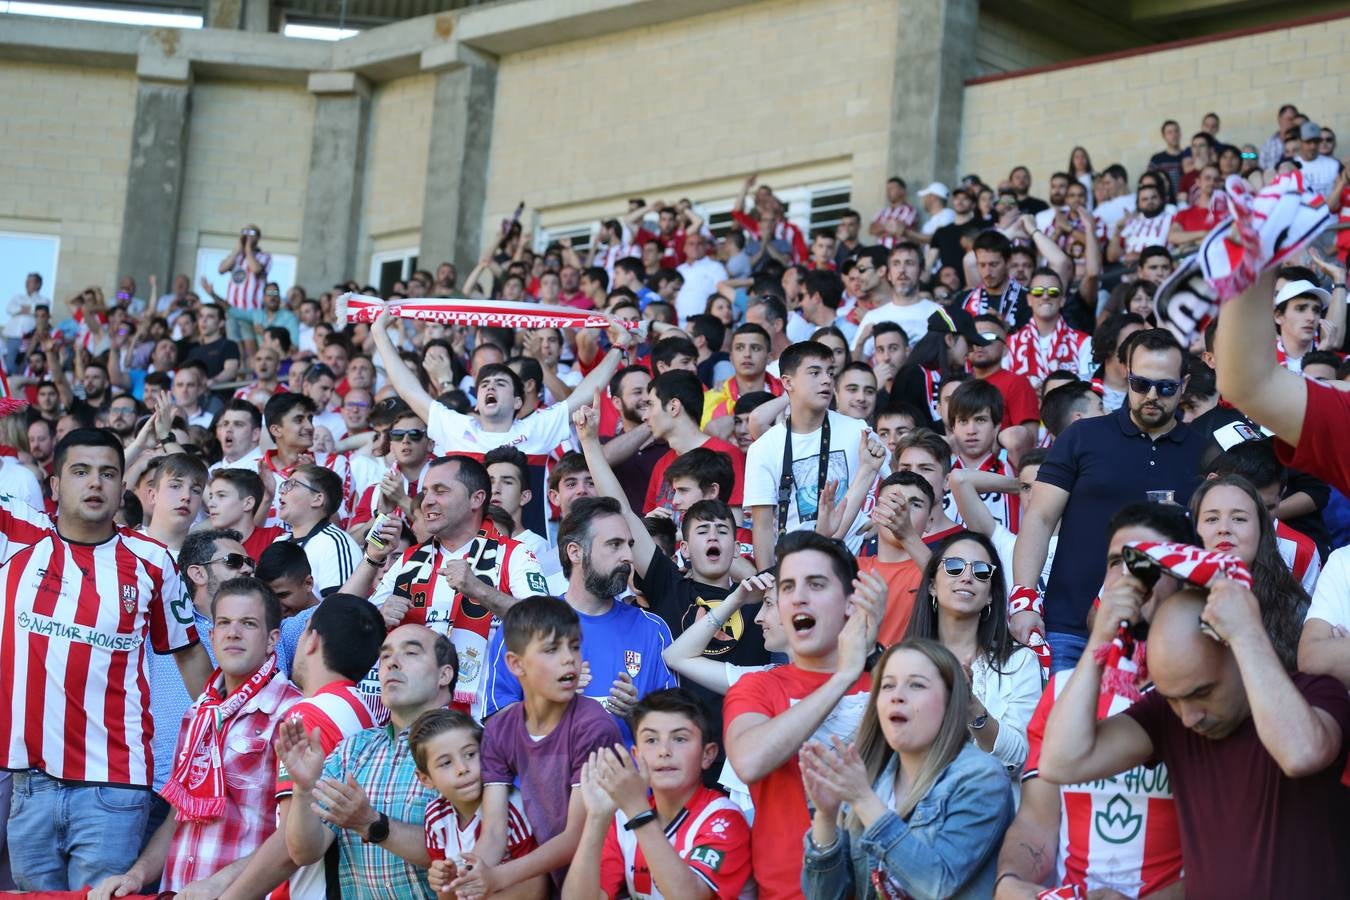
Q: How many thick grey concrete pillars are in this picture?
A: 4